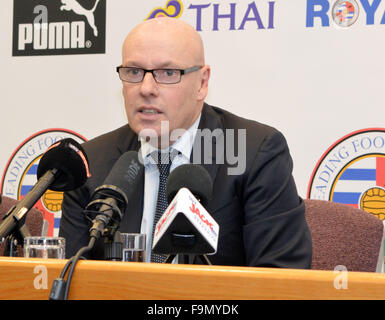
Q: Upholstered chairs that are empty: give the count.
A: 2